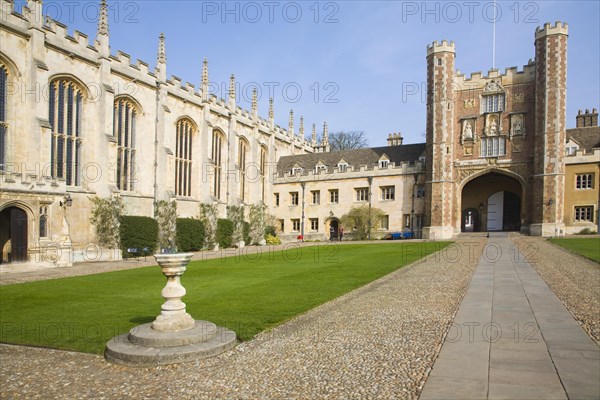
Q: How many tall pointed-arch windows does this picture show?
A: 7